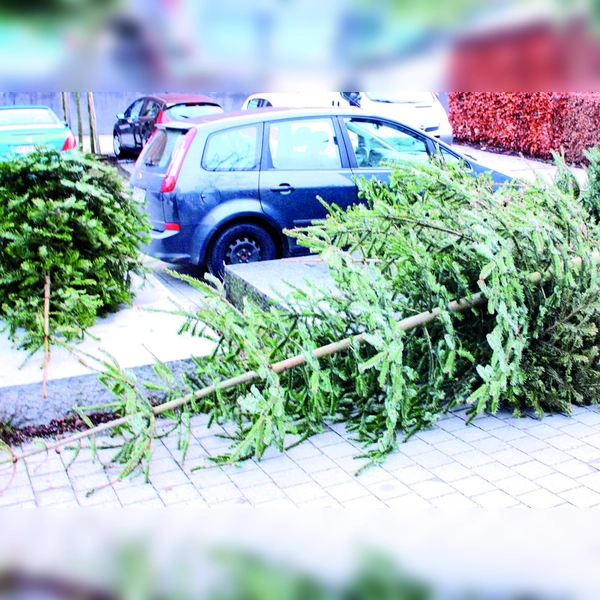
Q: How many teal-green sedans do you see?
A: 1